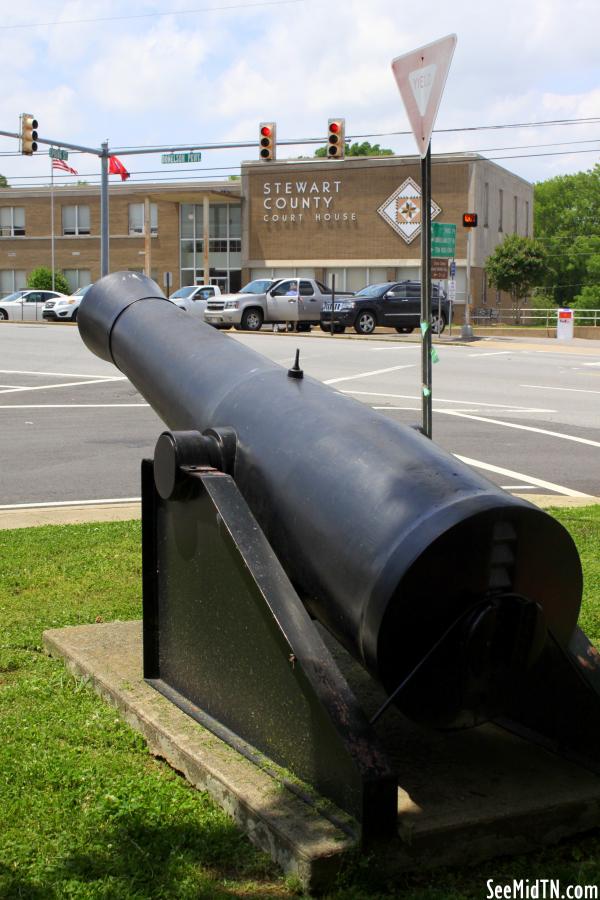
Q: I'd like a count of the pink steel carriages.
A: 0